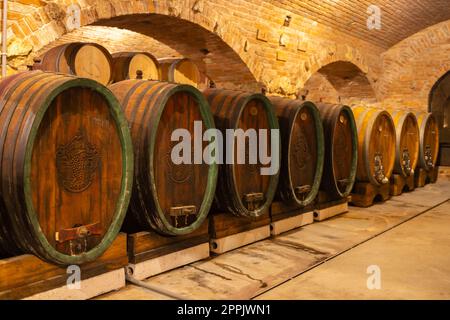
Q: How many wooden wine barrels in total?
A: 11